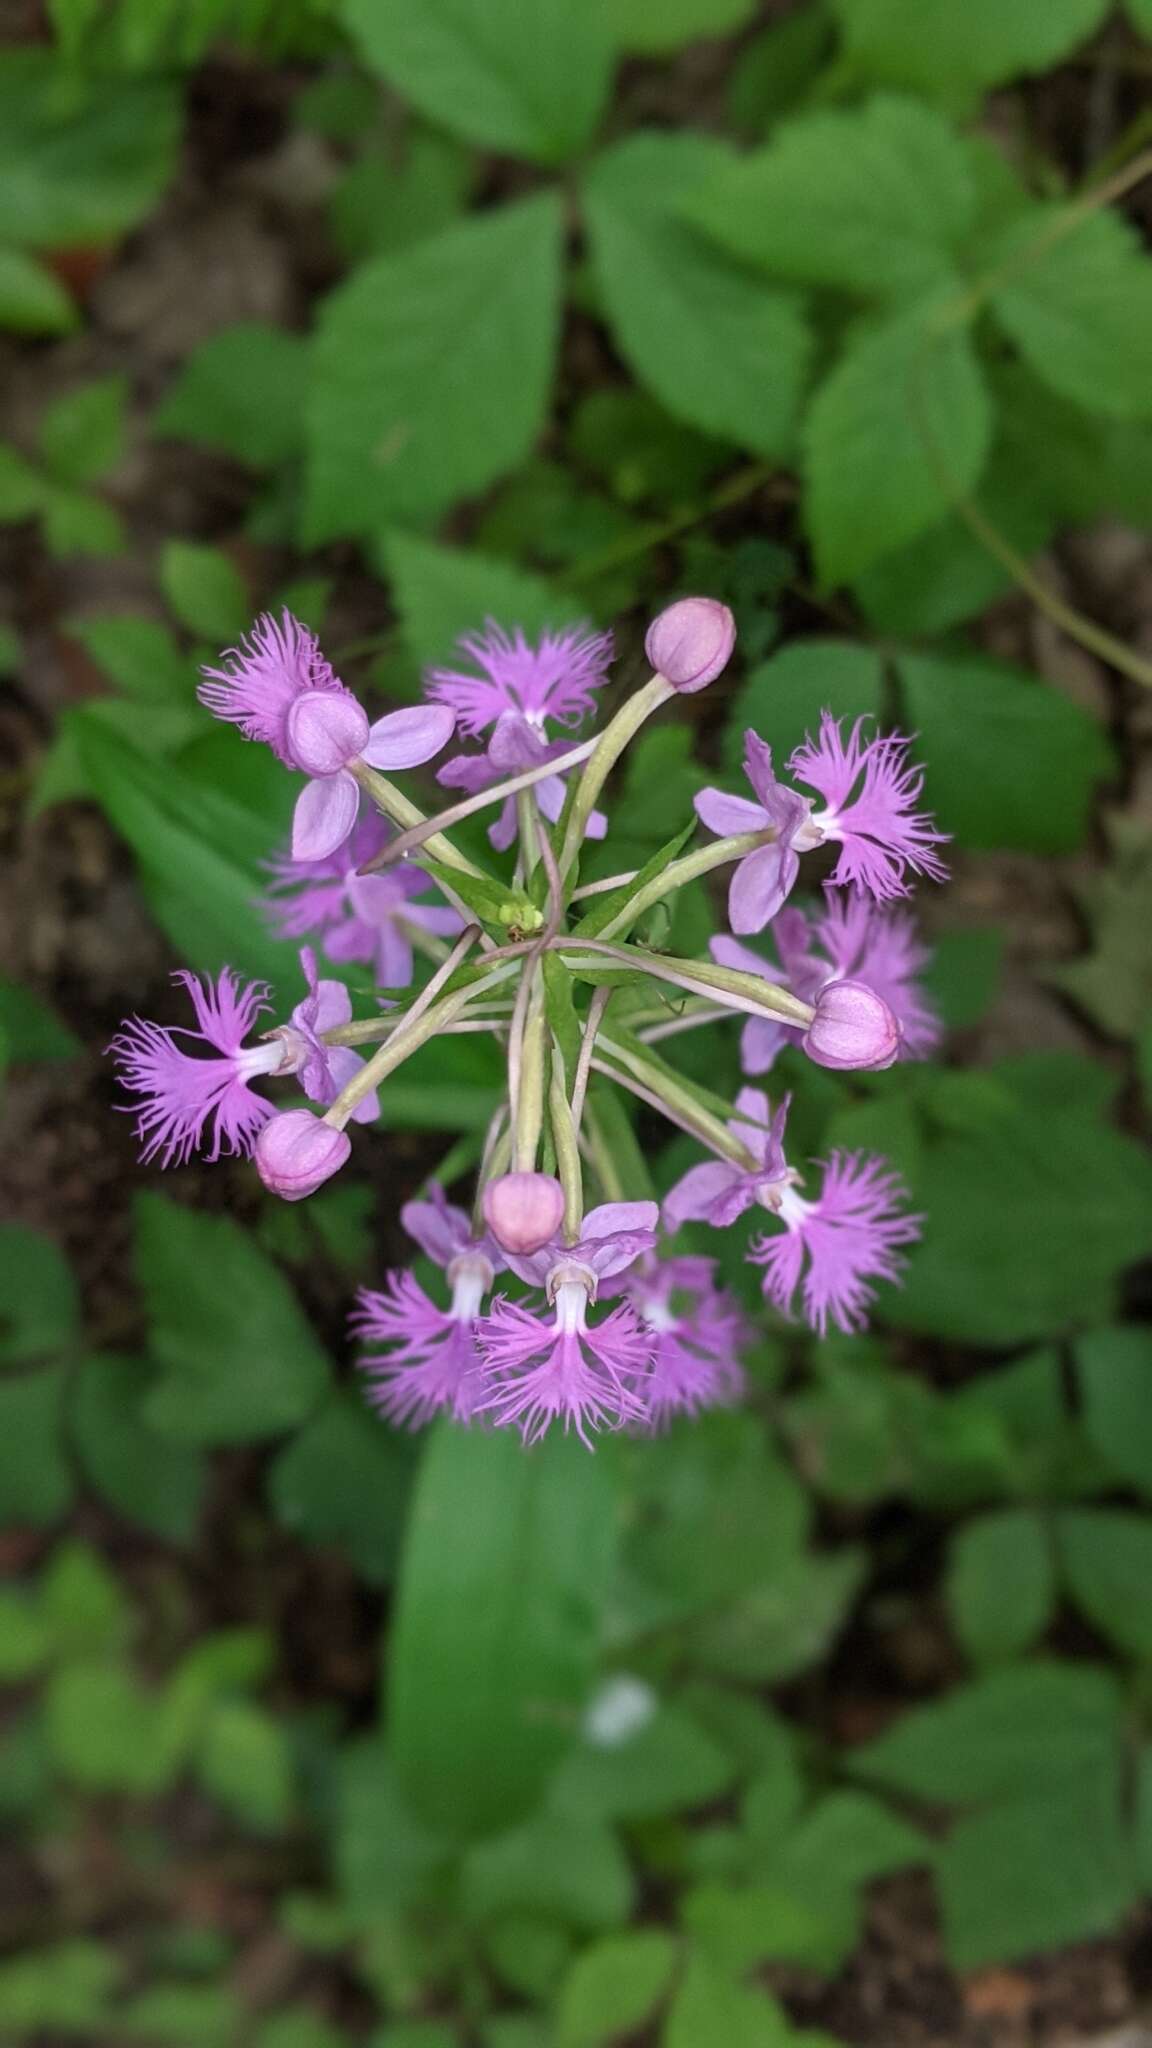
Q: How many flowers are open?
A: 10